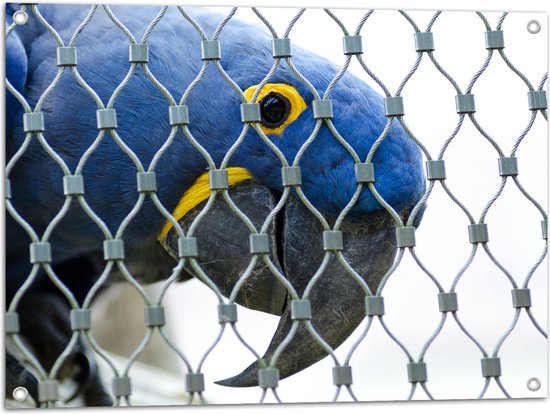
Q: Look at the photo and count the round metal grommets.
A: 4